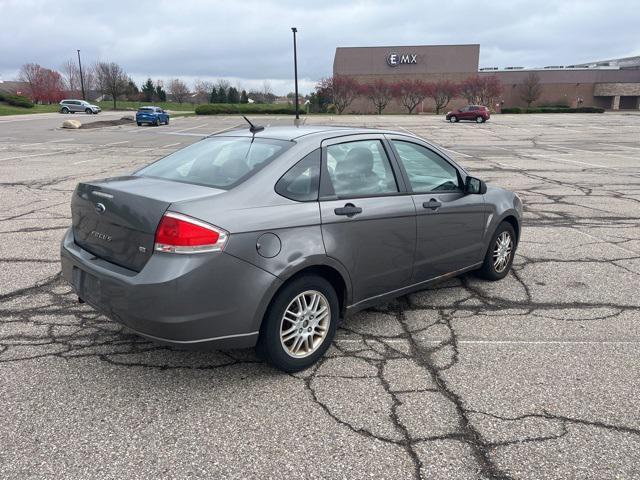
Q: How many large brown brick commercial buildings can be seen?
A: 1